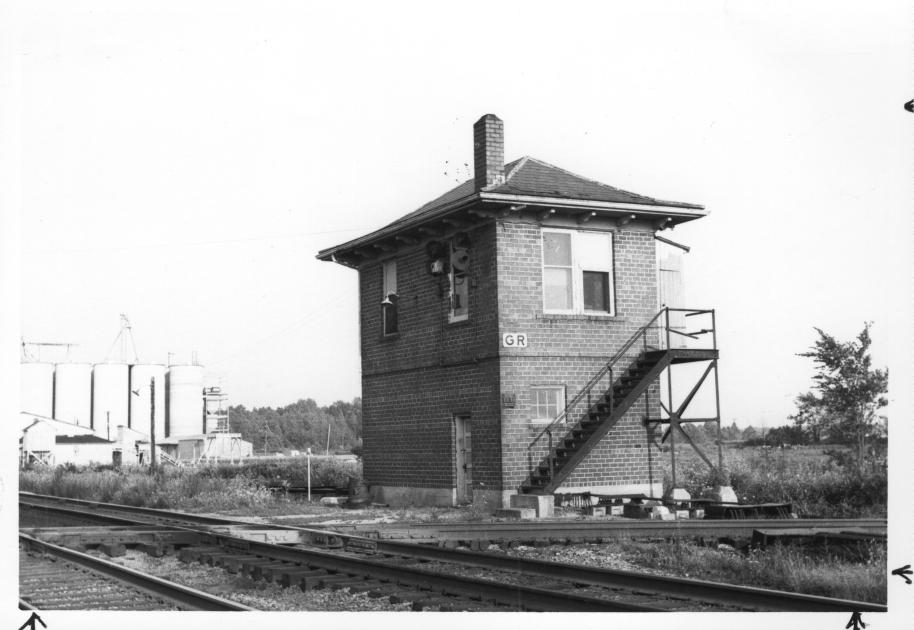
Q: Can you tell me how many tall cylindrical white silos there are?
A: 5